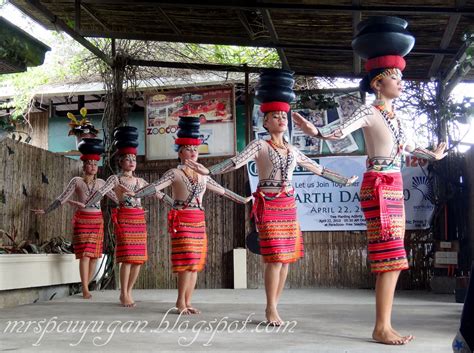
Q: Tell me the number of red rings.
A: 5